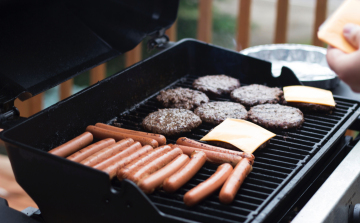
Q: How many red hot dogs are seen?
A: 15